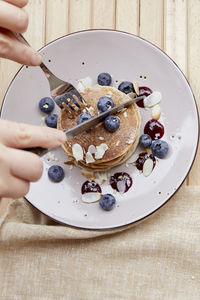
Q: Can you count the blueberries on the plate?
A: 11